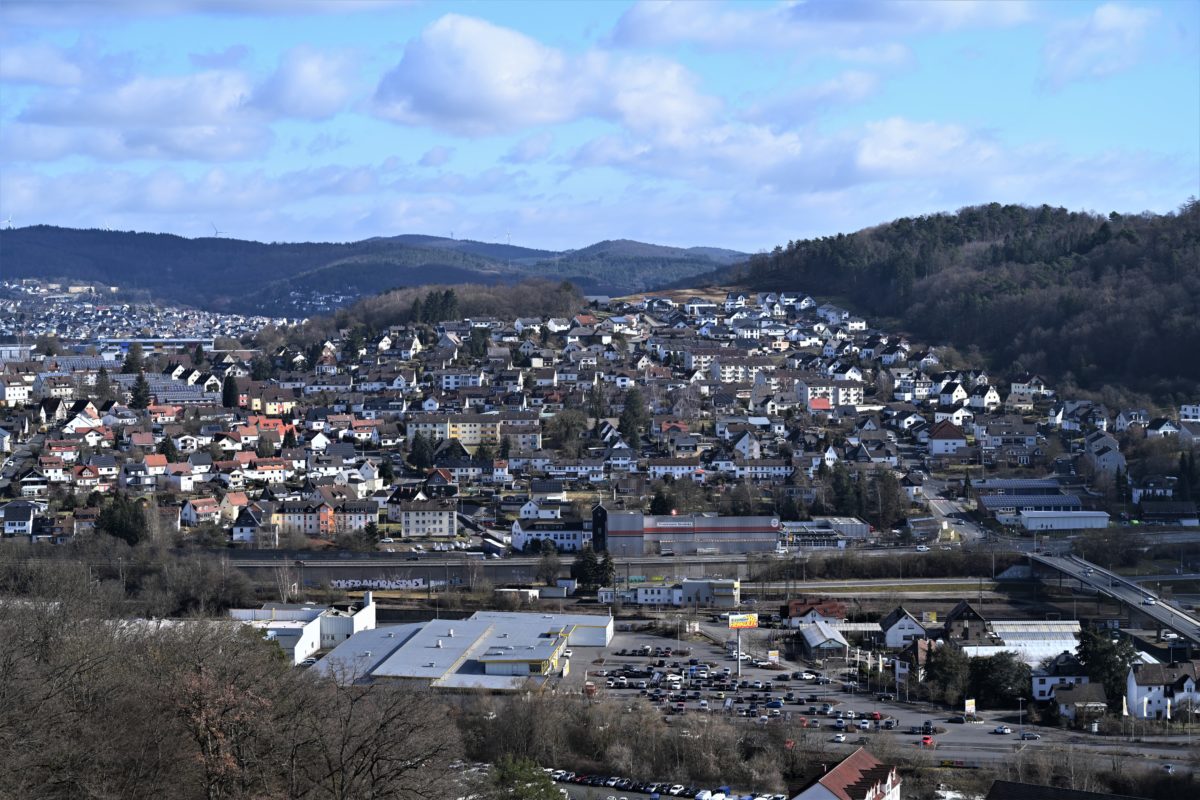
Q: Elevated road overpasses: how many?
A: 1